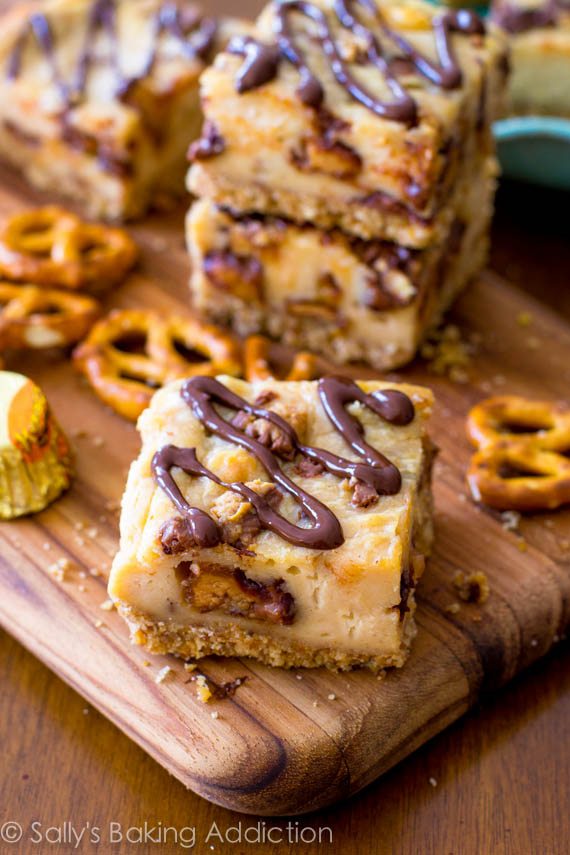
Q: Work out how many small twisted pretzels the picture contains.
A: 5